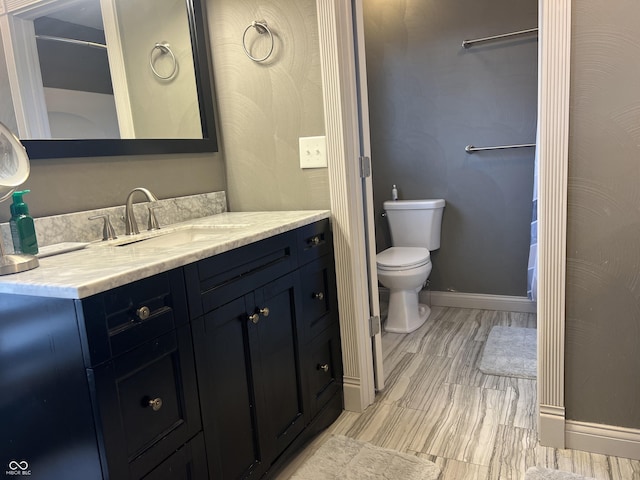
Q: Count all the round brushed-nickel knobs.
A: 7